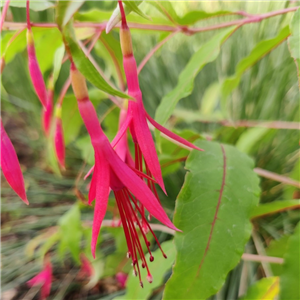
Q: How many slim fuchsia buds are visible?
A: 4